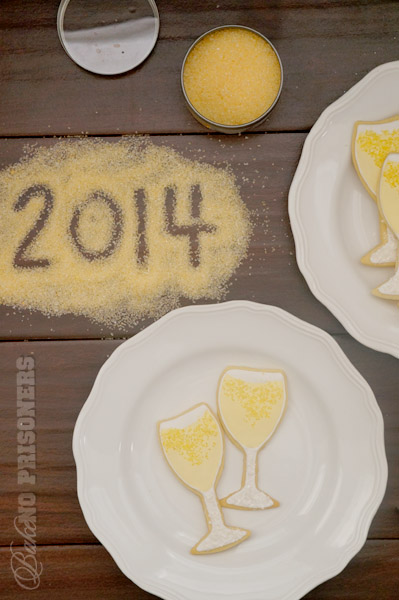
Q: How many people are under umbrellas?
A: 0